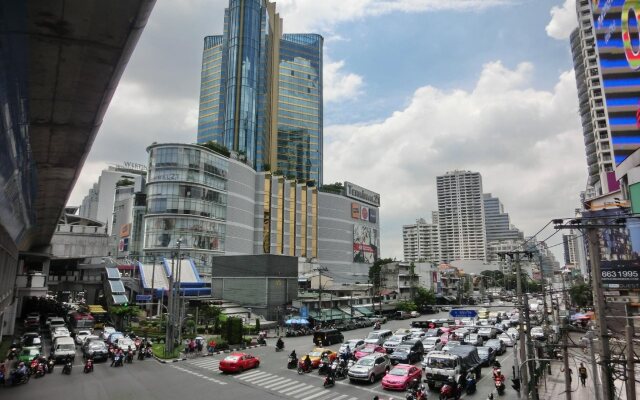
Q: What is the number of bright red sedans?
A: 1